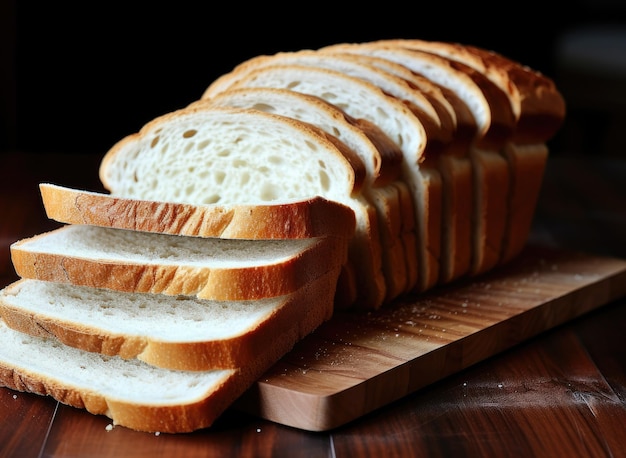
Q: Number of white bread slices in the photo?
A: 11